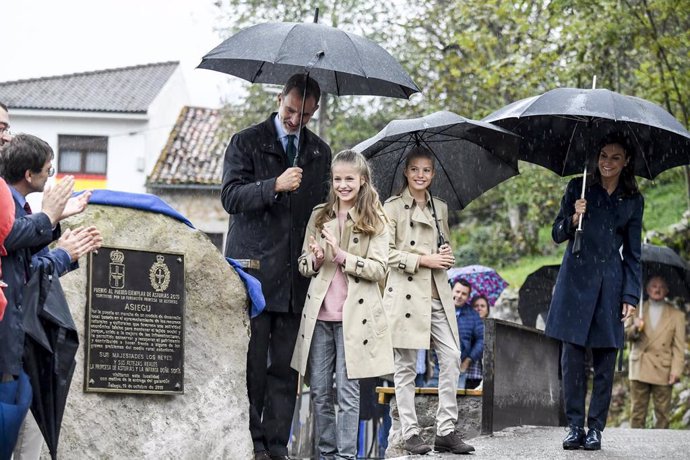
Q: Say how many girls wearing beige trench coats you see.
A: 2